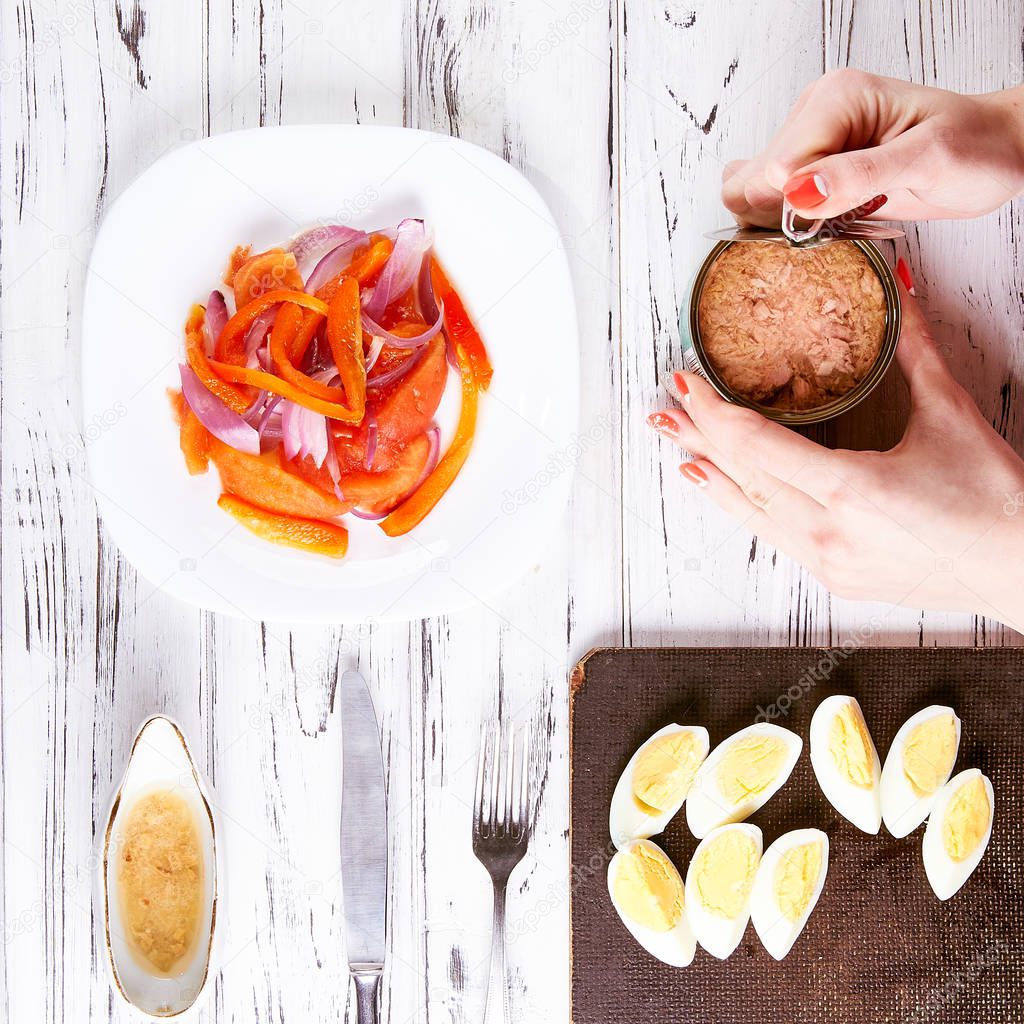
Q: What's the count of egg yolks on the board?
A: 8